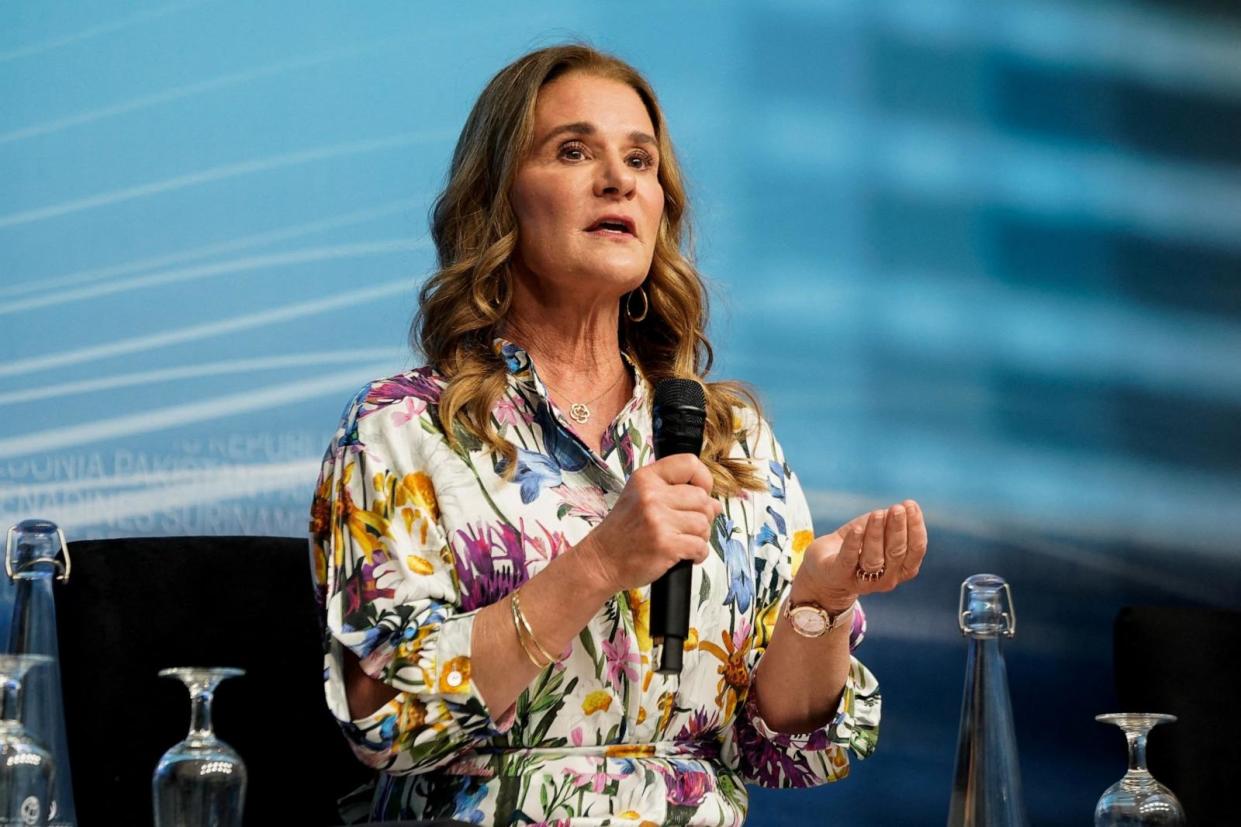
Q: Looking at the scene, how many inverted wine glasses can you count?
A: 3